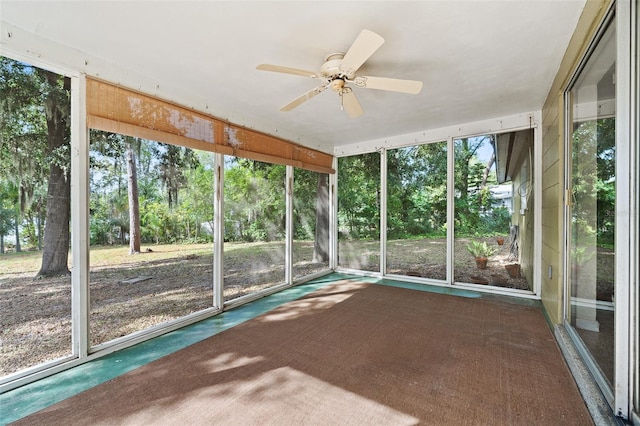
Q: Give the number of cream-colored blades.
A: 5